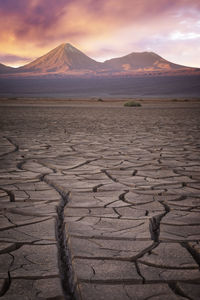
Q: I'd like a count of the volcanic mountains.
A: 2